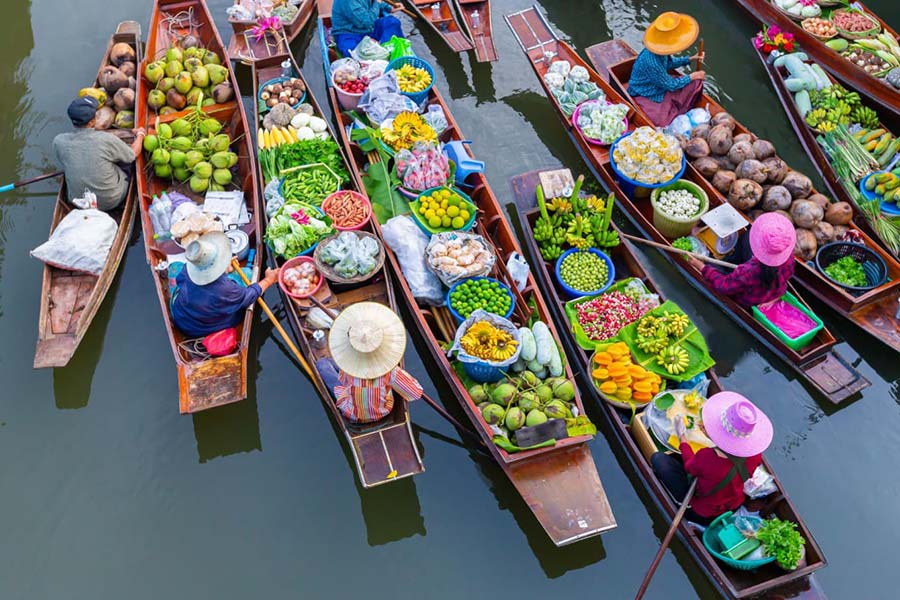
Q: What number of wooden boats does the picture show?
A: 12